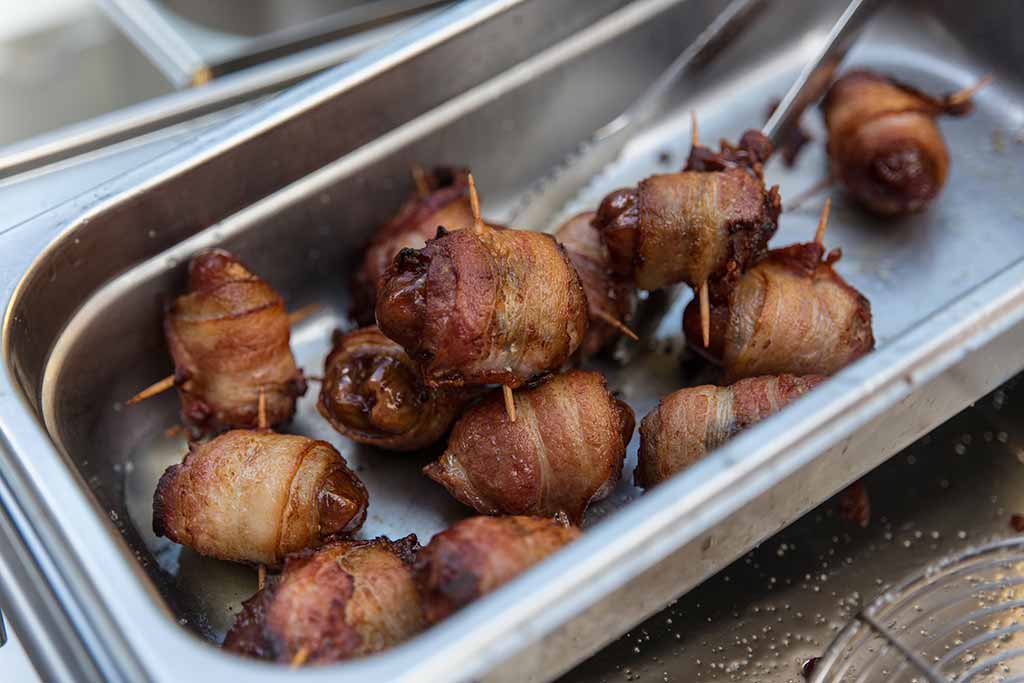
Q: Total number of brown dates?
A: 13